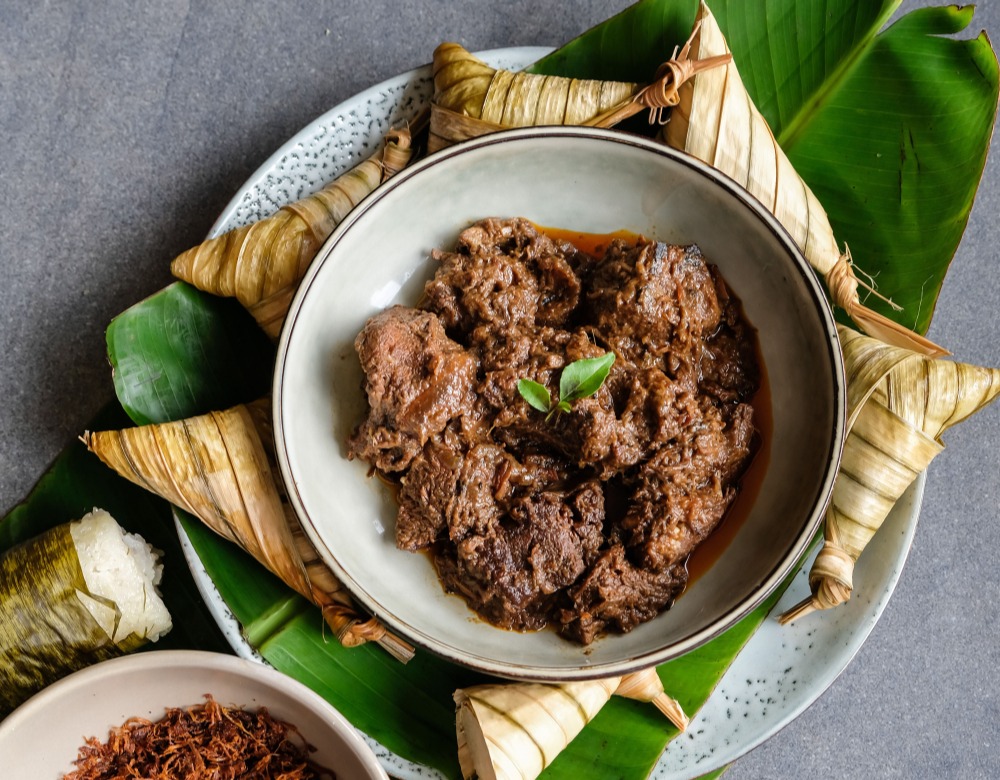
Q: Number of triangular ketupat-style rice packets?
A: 6